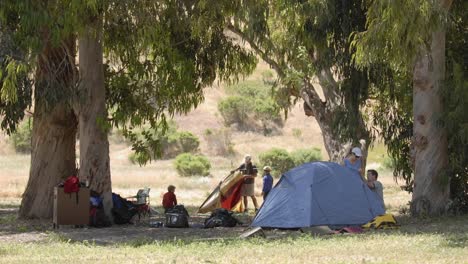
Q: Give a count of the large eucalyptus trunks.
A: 4